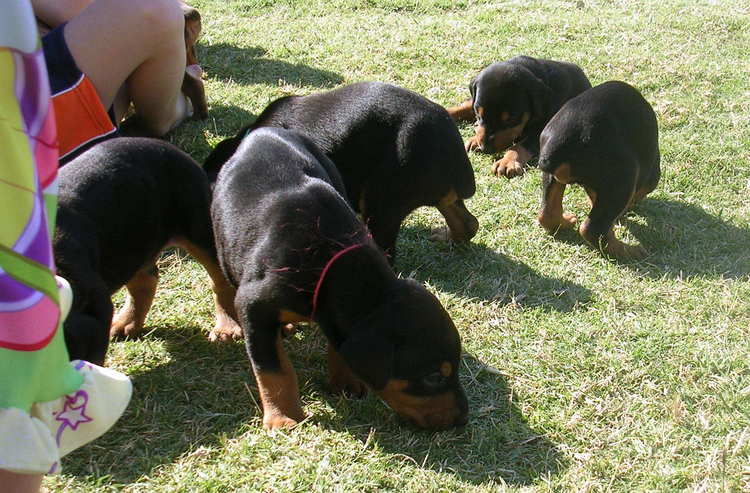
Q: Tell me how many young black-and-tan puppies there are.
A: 5